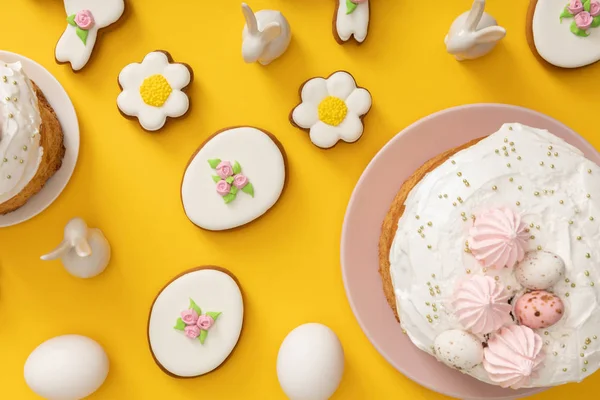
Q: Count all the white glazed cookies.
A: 7